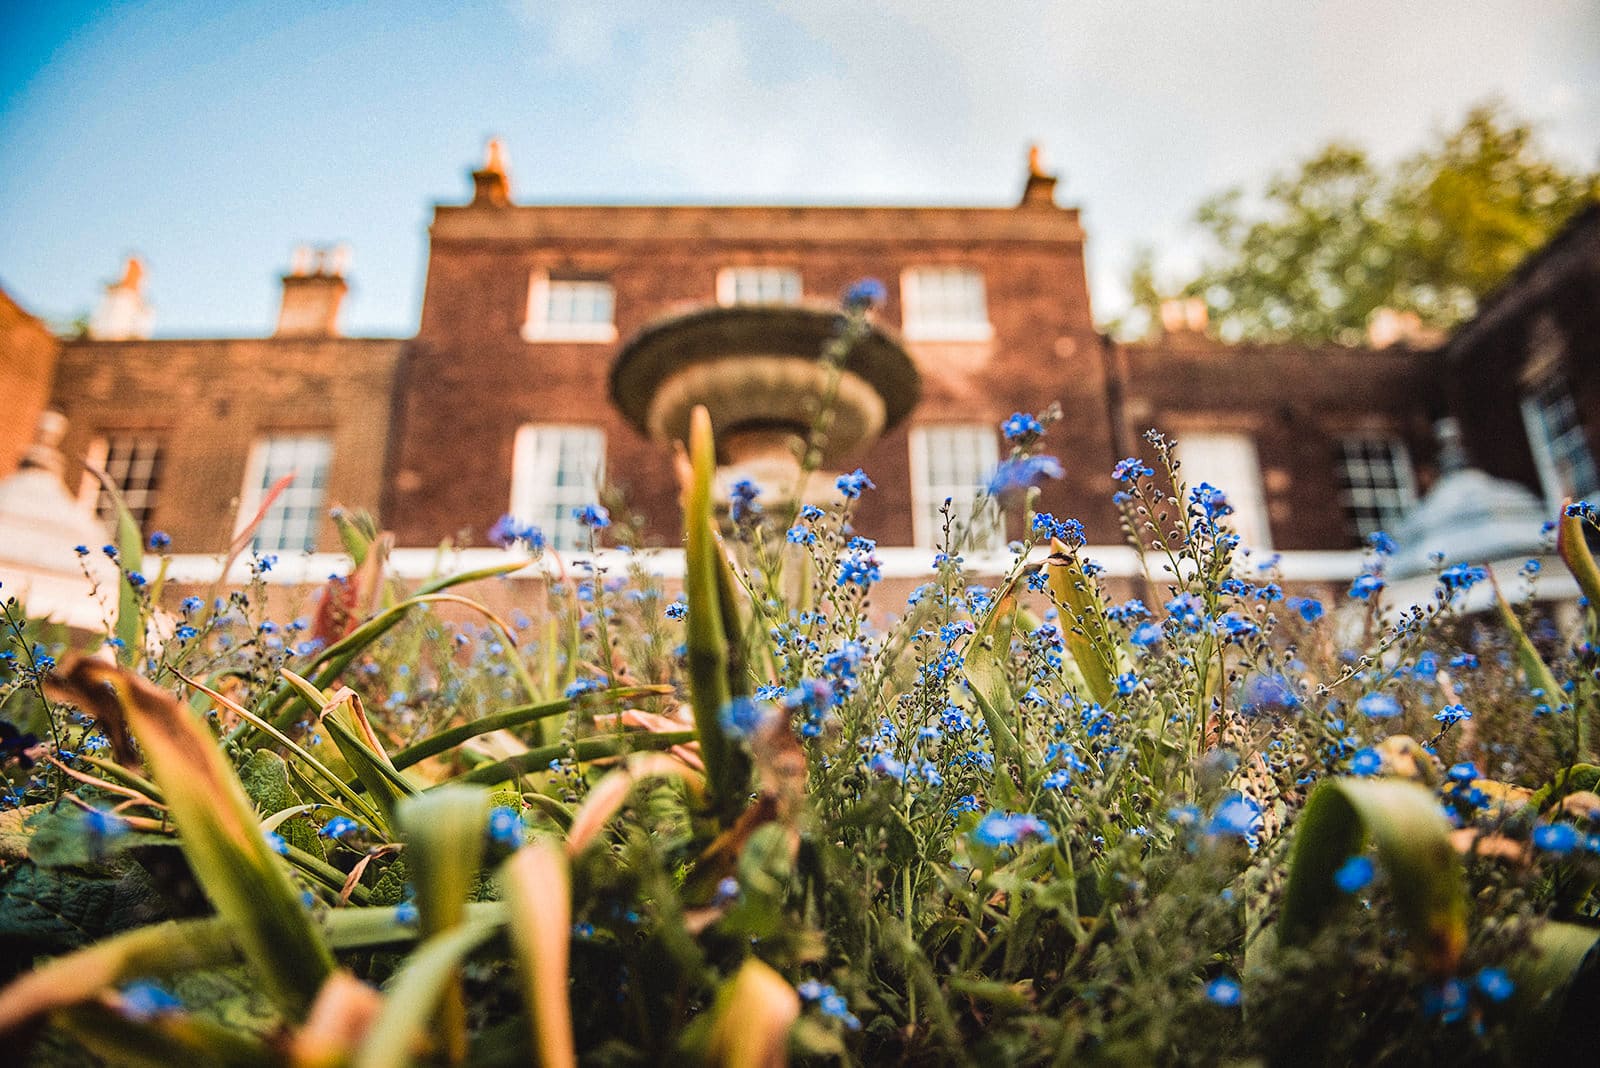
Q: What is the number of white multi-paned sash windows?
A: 10